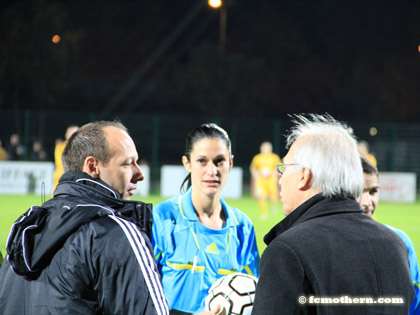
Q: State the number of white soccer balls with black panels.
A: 1